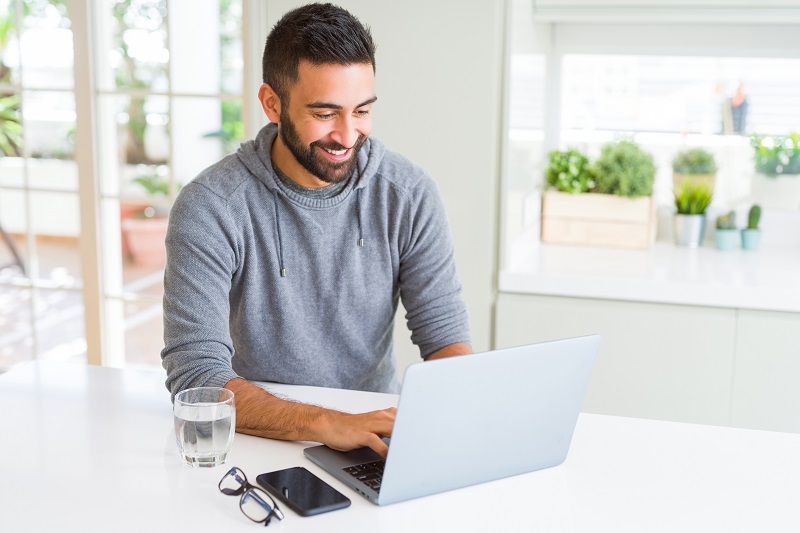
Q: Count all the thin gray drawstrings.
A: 2